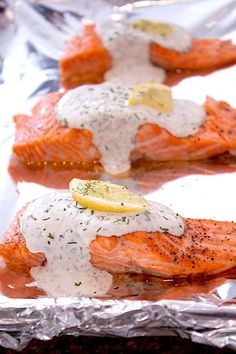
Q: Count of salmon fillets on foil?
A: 3